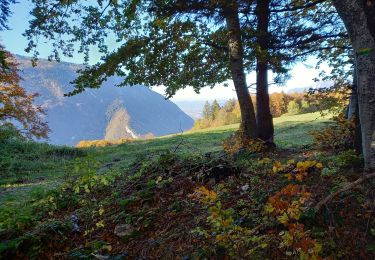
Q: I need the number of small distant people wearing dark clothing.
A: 0